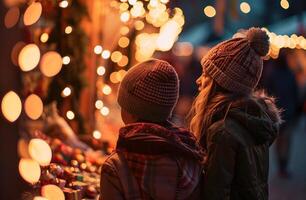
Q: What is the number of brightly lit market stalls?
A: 1